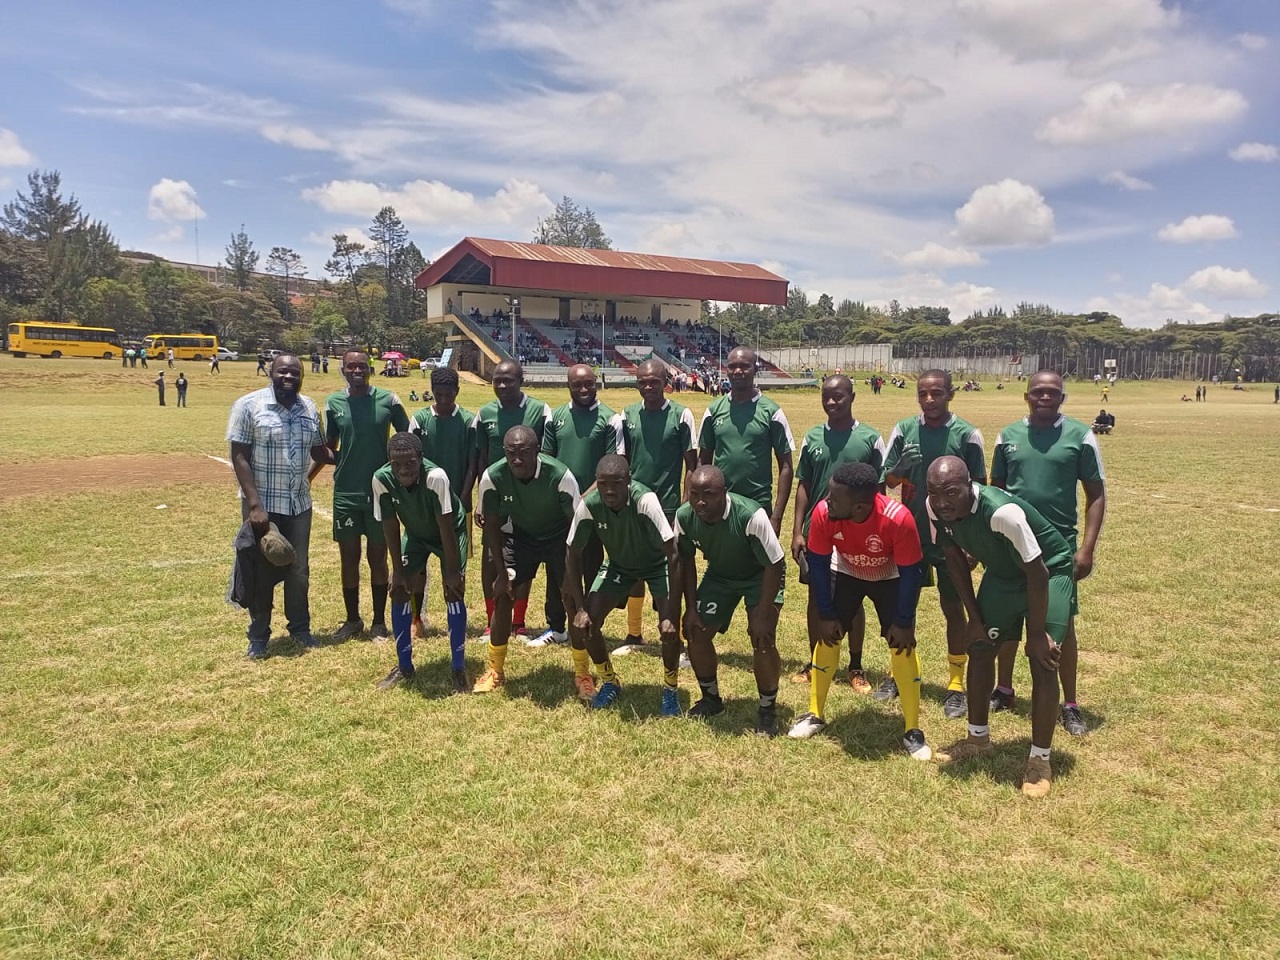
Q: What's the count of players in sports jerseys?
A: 15